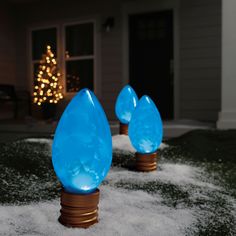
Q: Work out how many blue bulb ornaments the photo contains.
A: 3